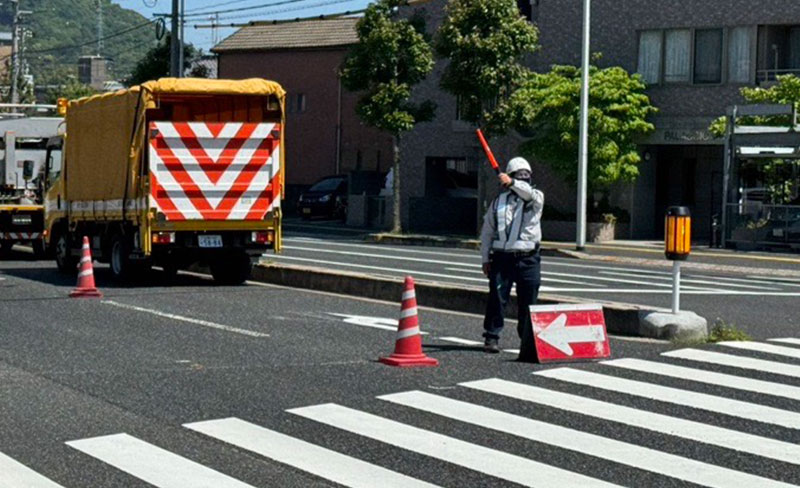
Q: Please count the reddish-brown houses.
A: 1